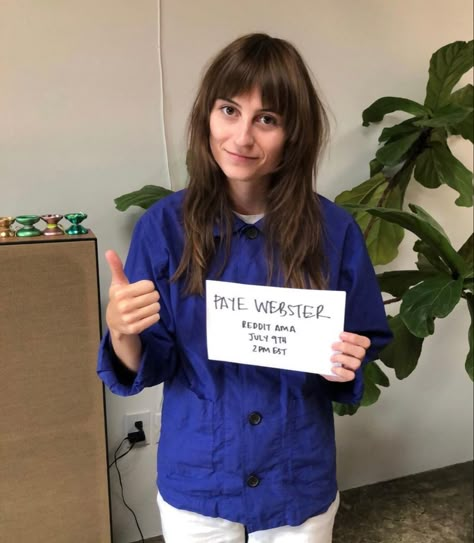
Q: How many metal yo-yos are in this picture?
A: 4